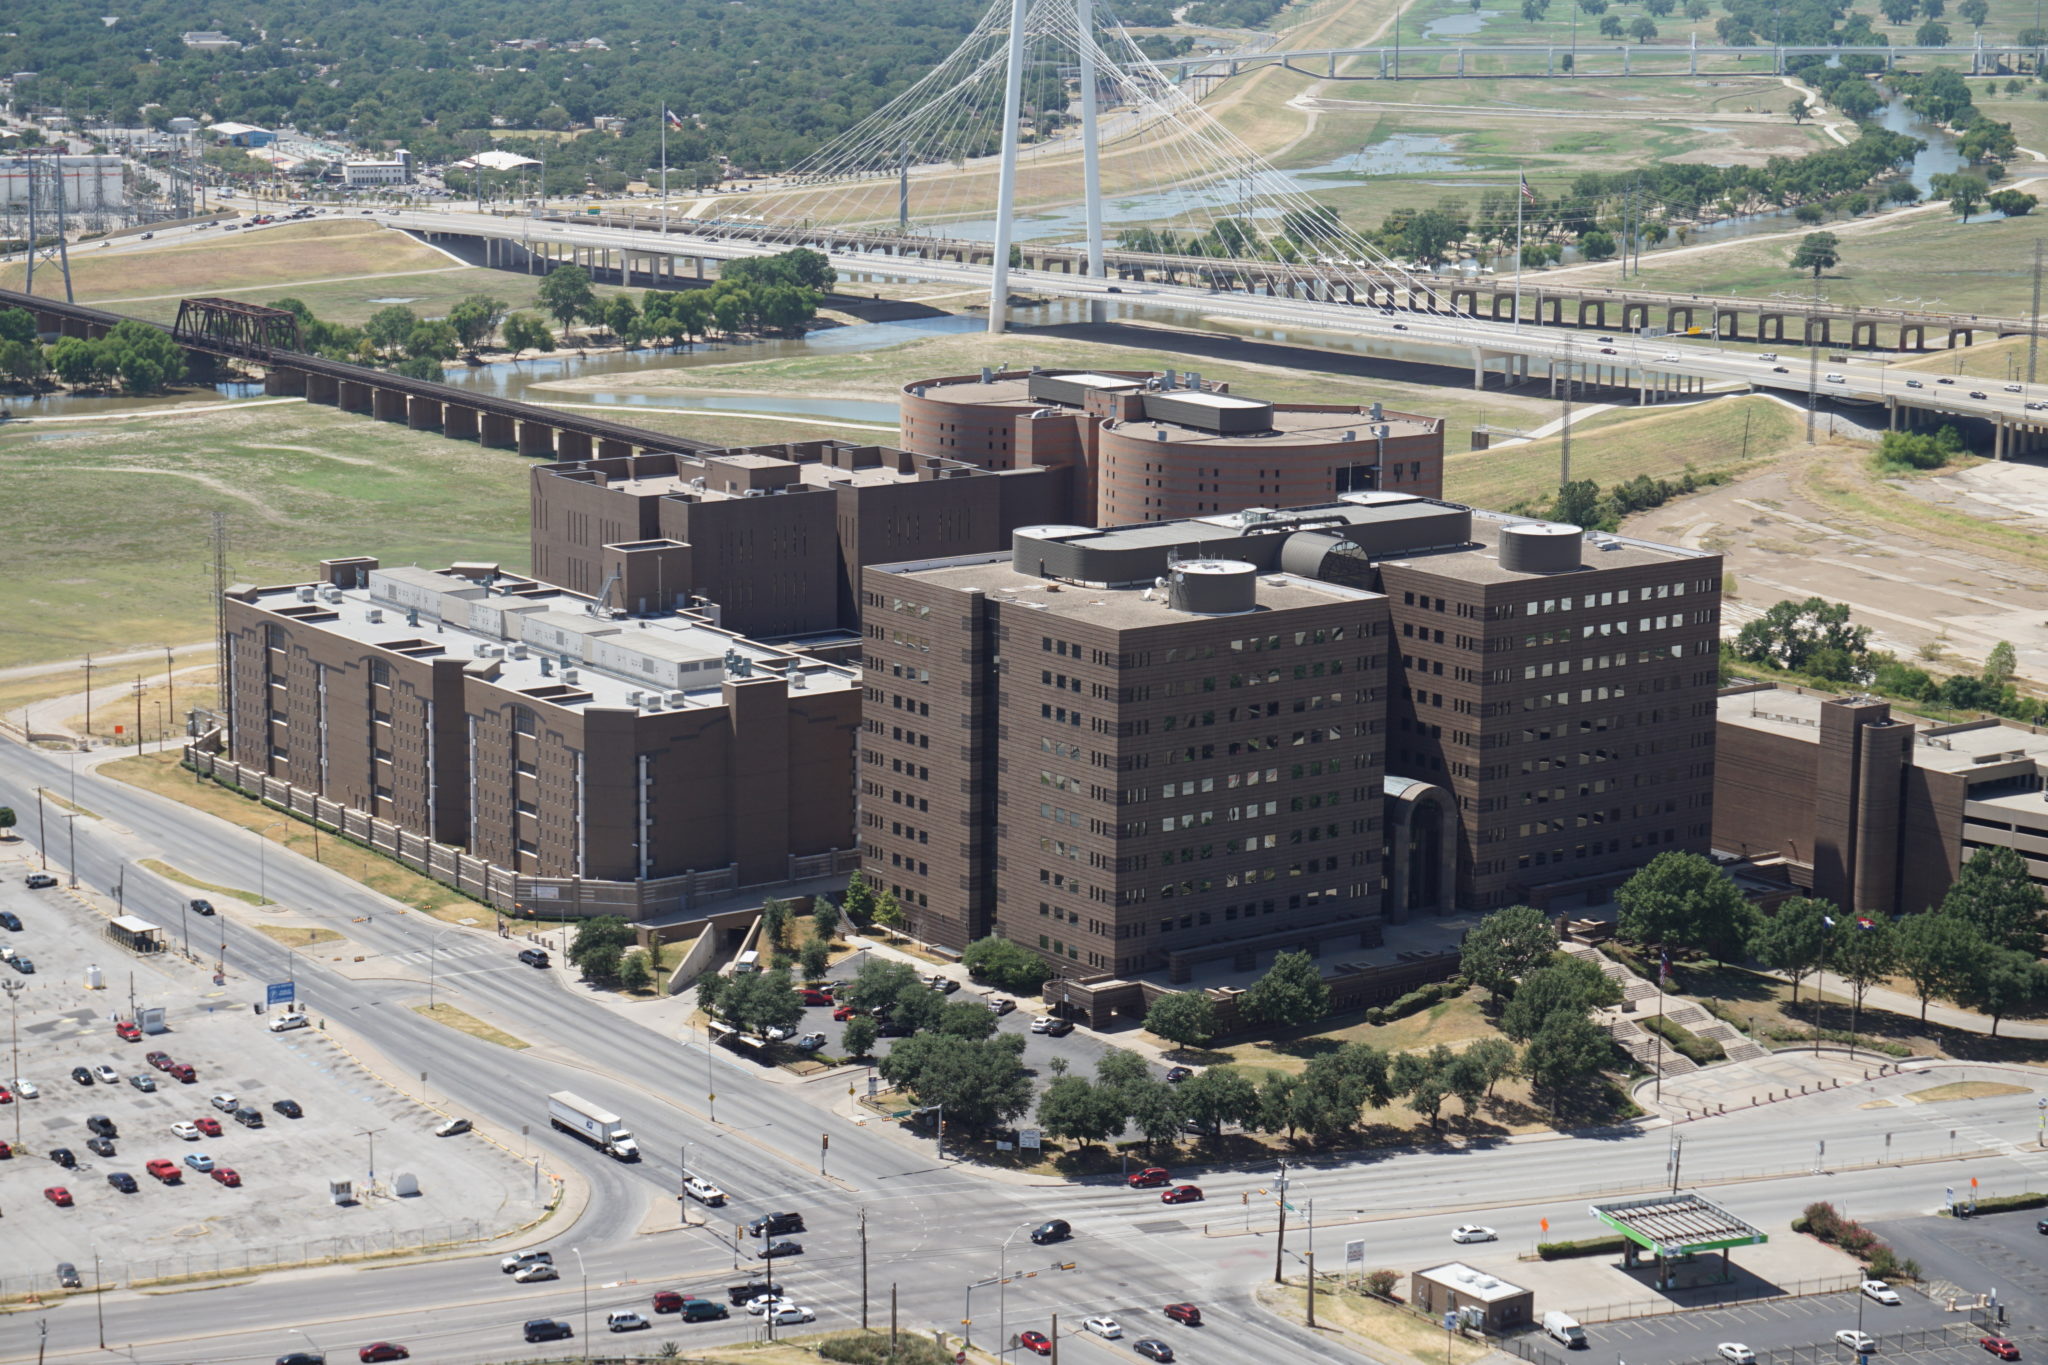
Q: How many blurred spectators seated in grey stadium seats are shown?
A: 0